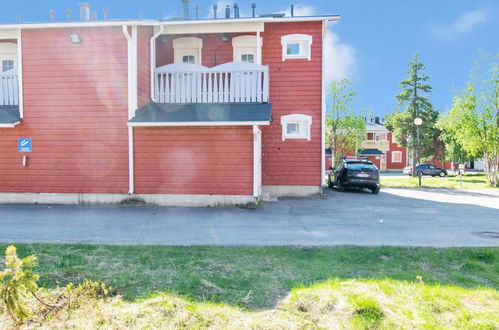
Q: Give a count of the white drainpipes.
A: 2